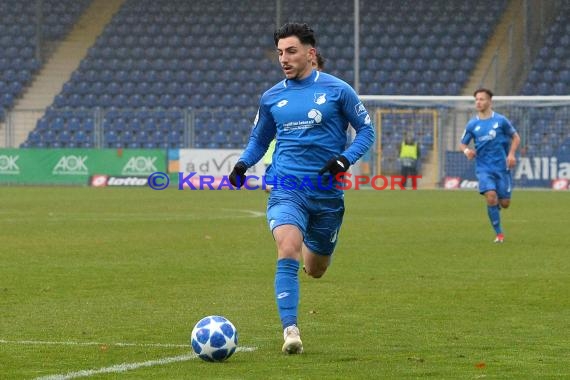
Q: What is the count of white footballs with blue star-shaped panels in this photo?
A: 1